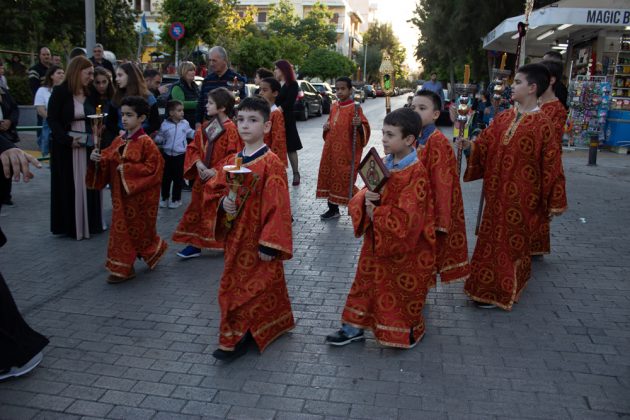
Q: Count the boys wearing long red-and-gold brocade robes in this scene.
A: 9